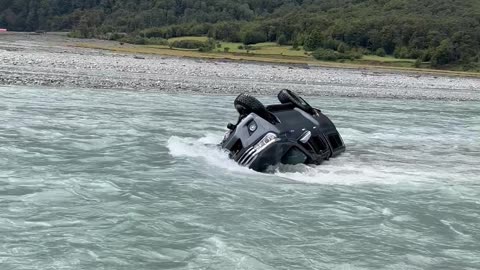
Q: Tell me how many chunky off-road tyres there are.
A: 2